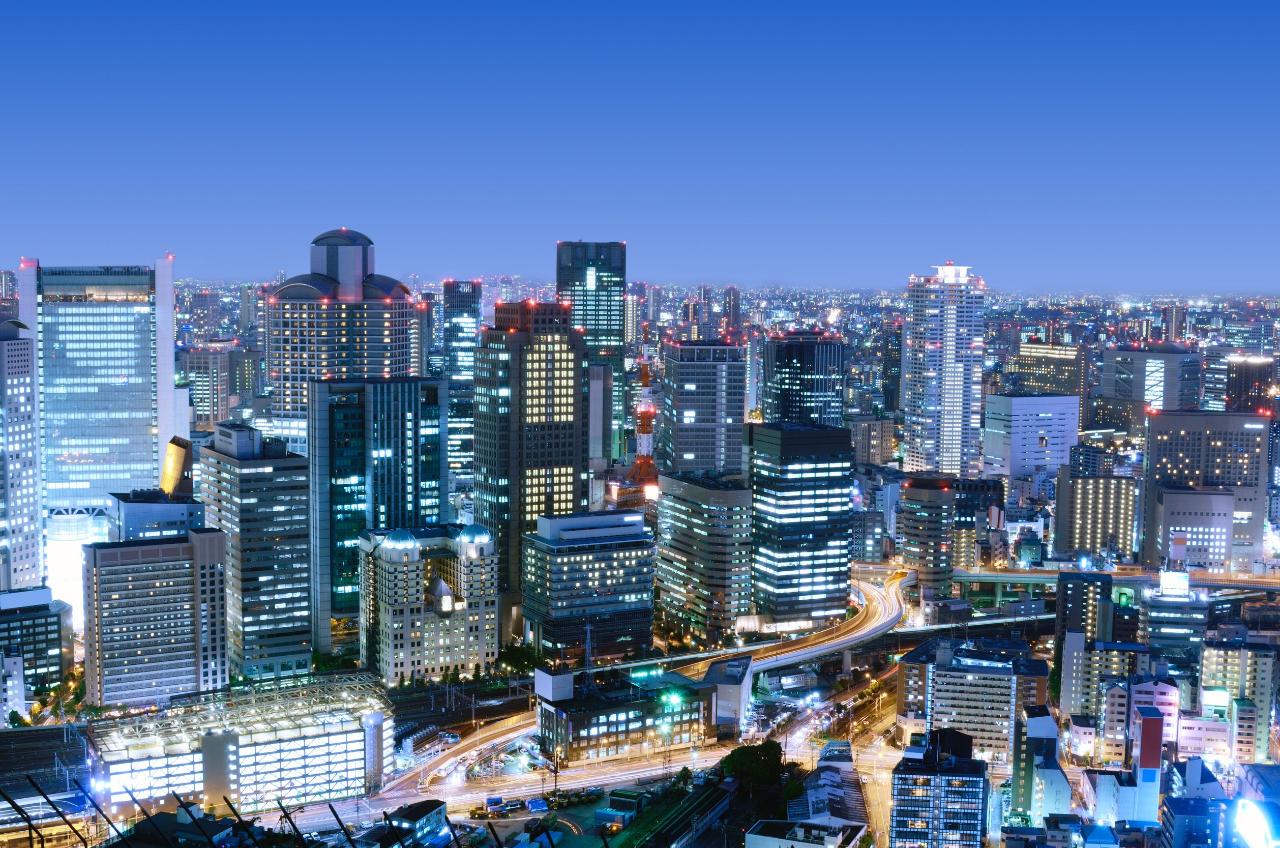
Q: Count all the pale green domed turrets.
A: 2